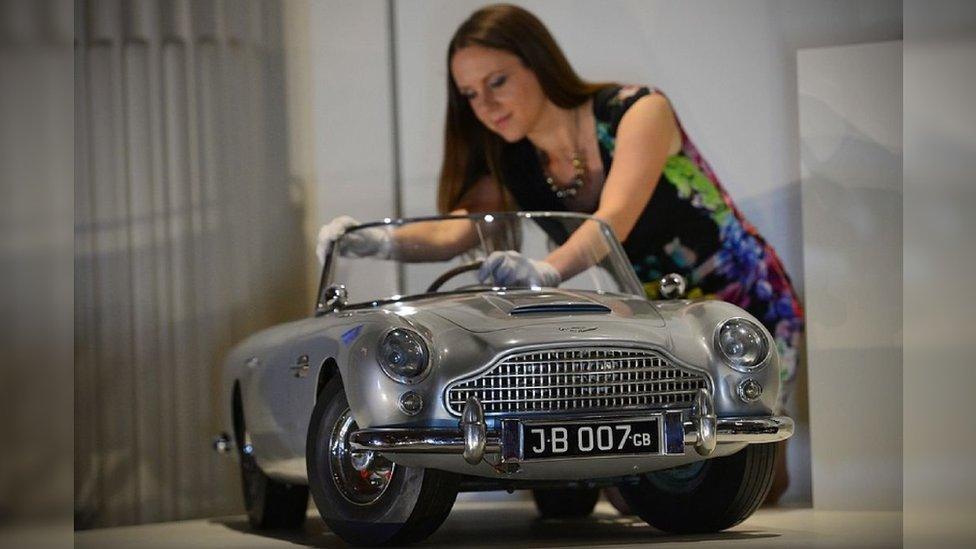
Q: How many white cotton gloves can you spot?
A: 2